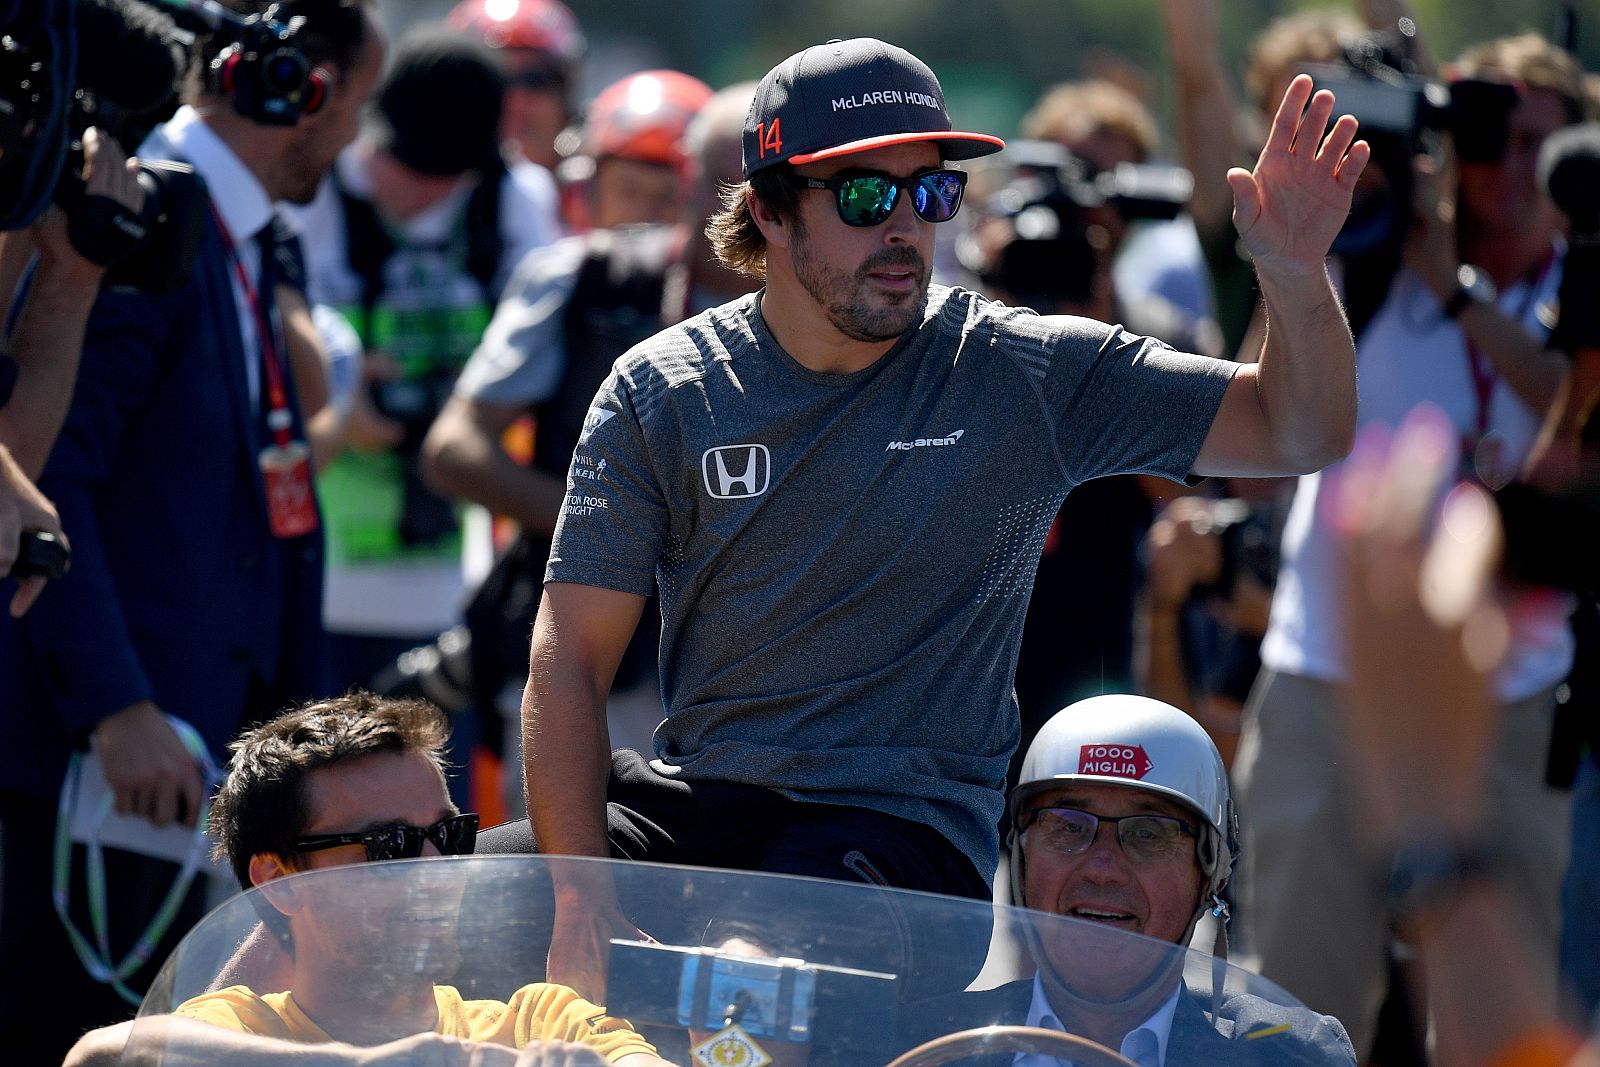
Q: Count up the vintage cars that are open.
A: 1